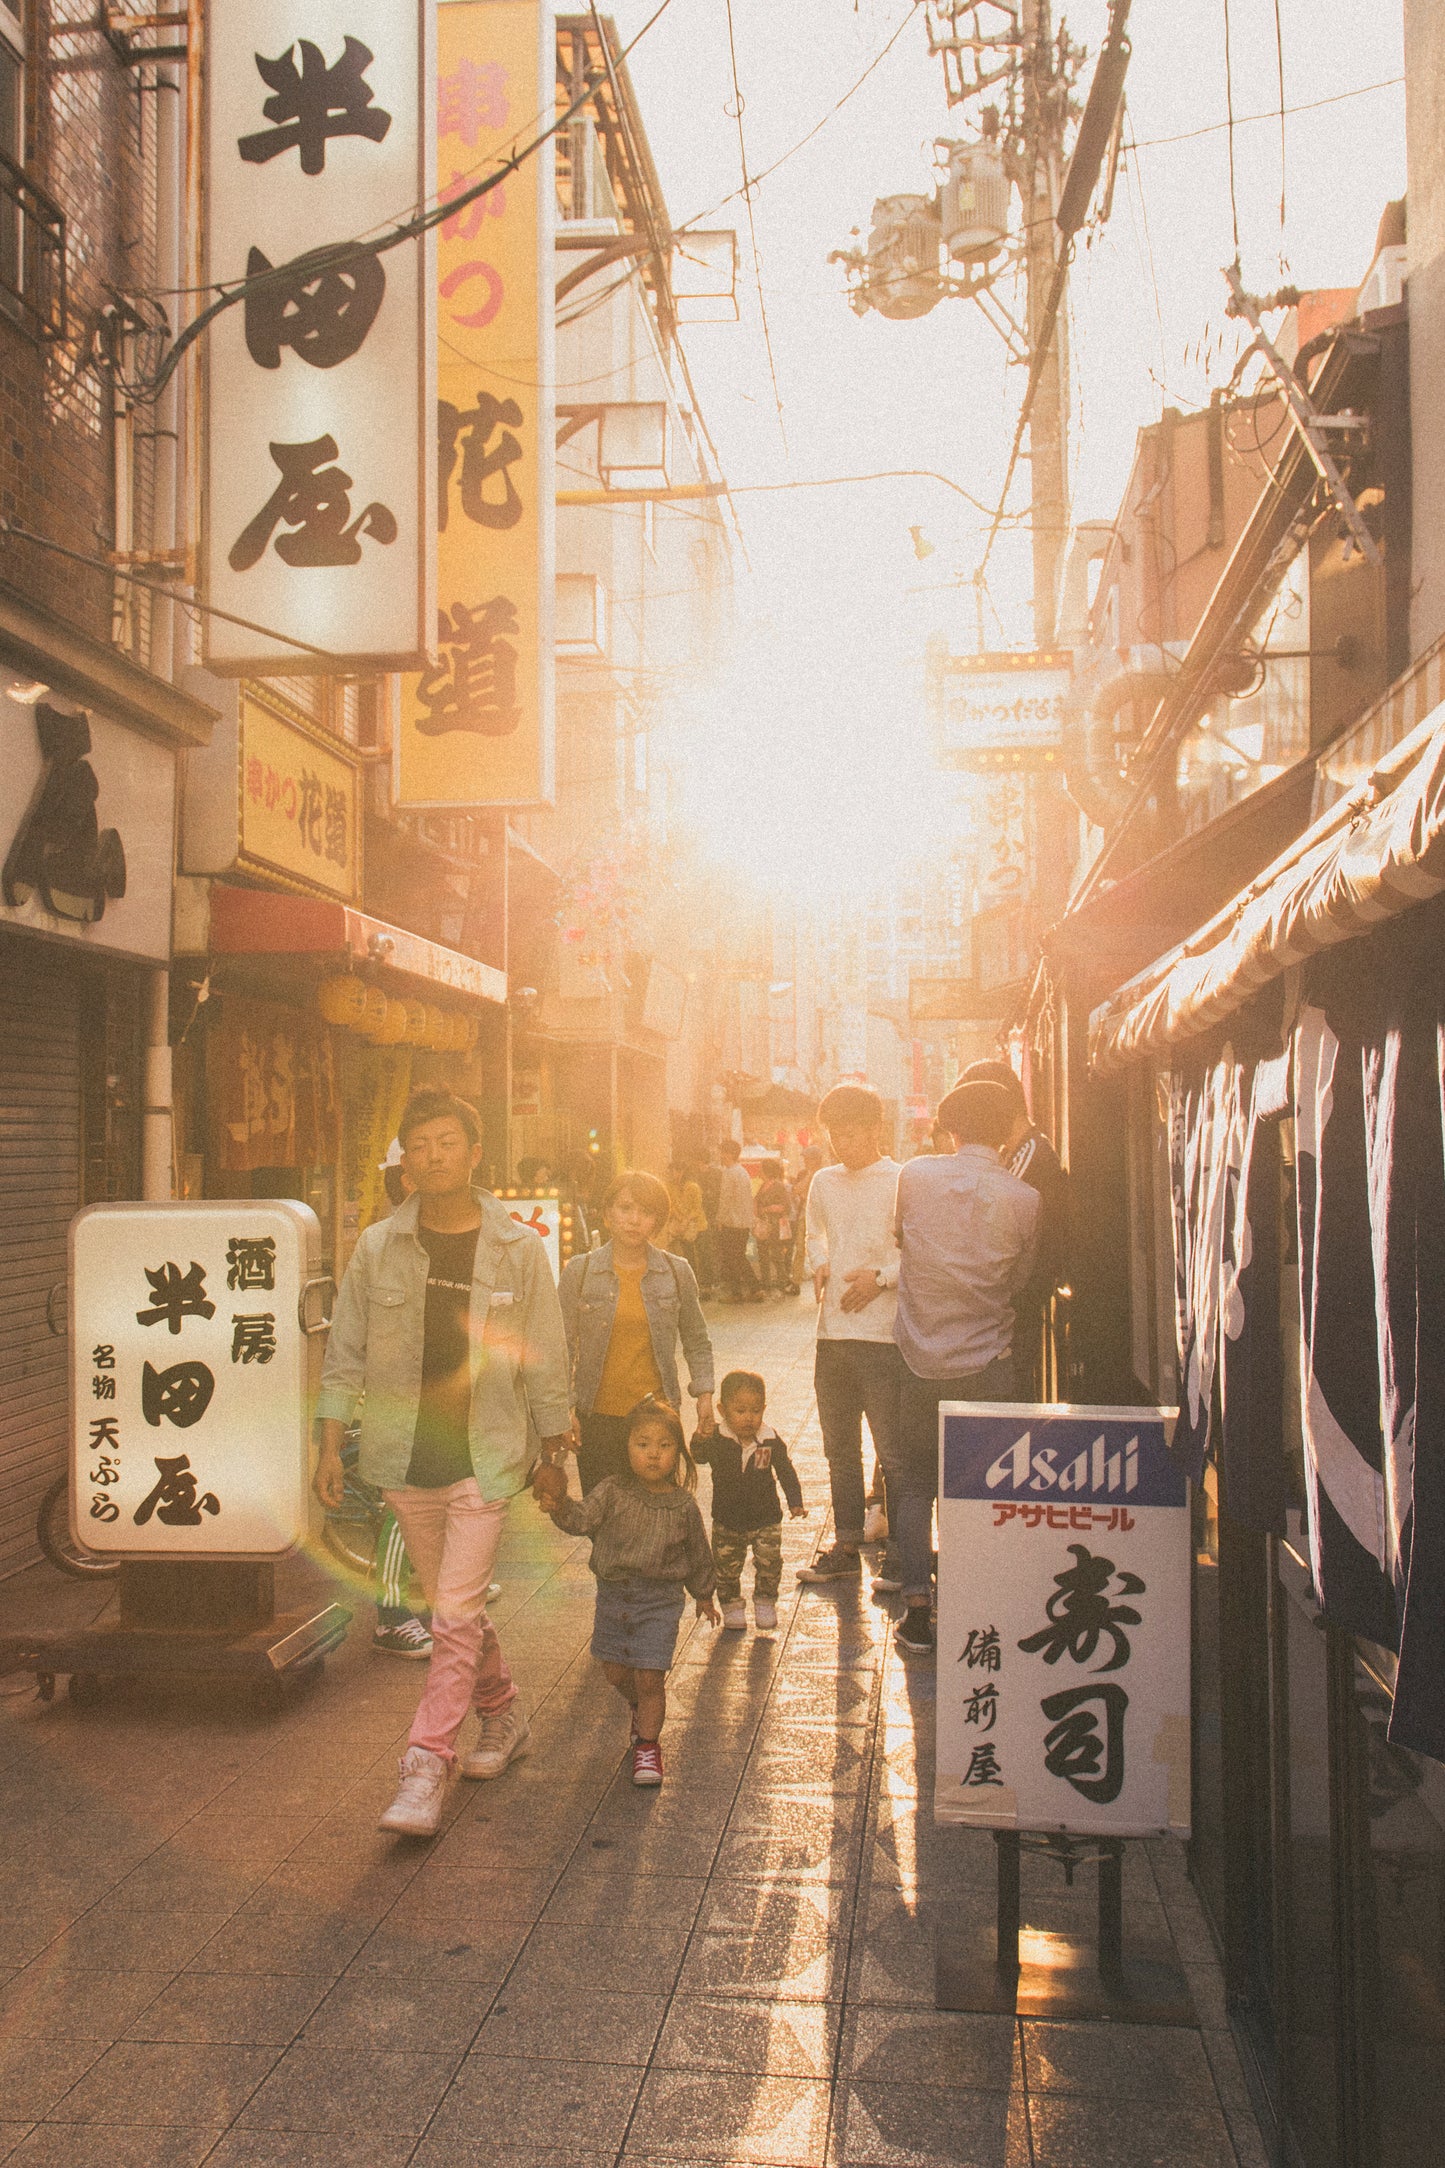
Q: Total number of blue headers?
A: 1